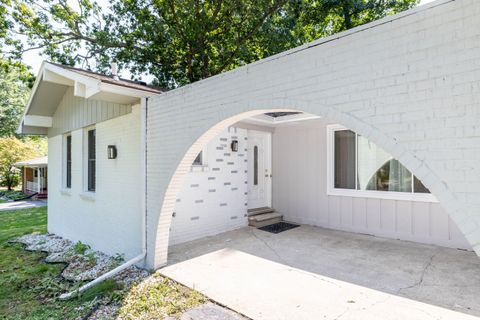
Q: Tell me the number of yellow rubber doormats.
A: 0